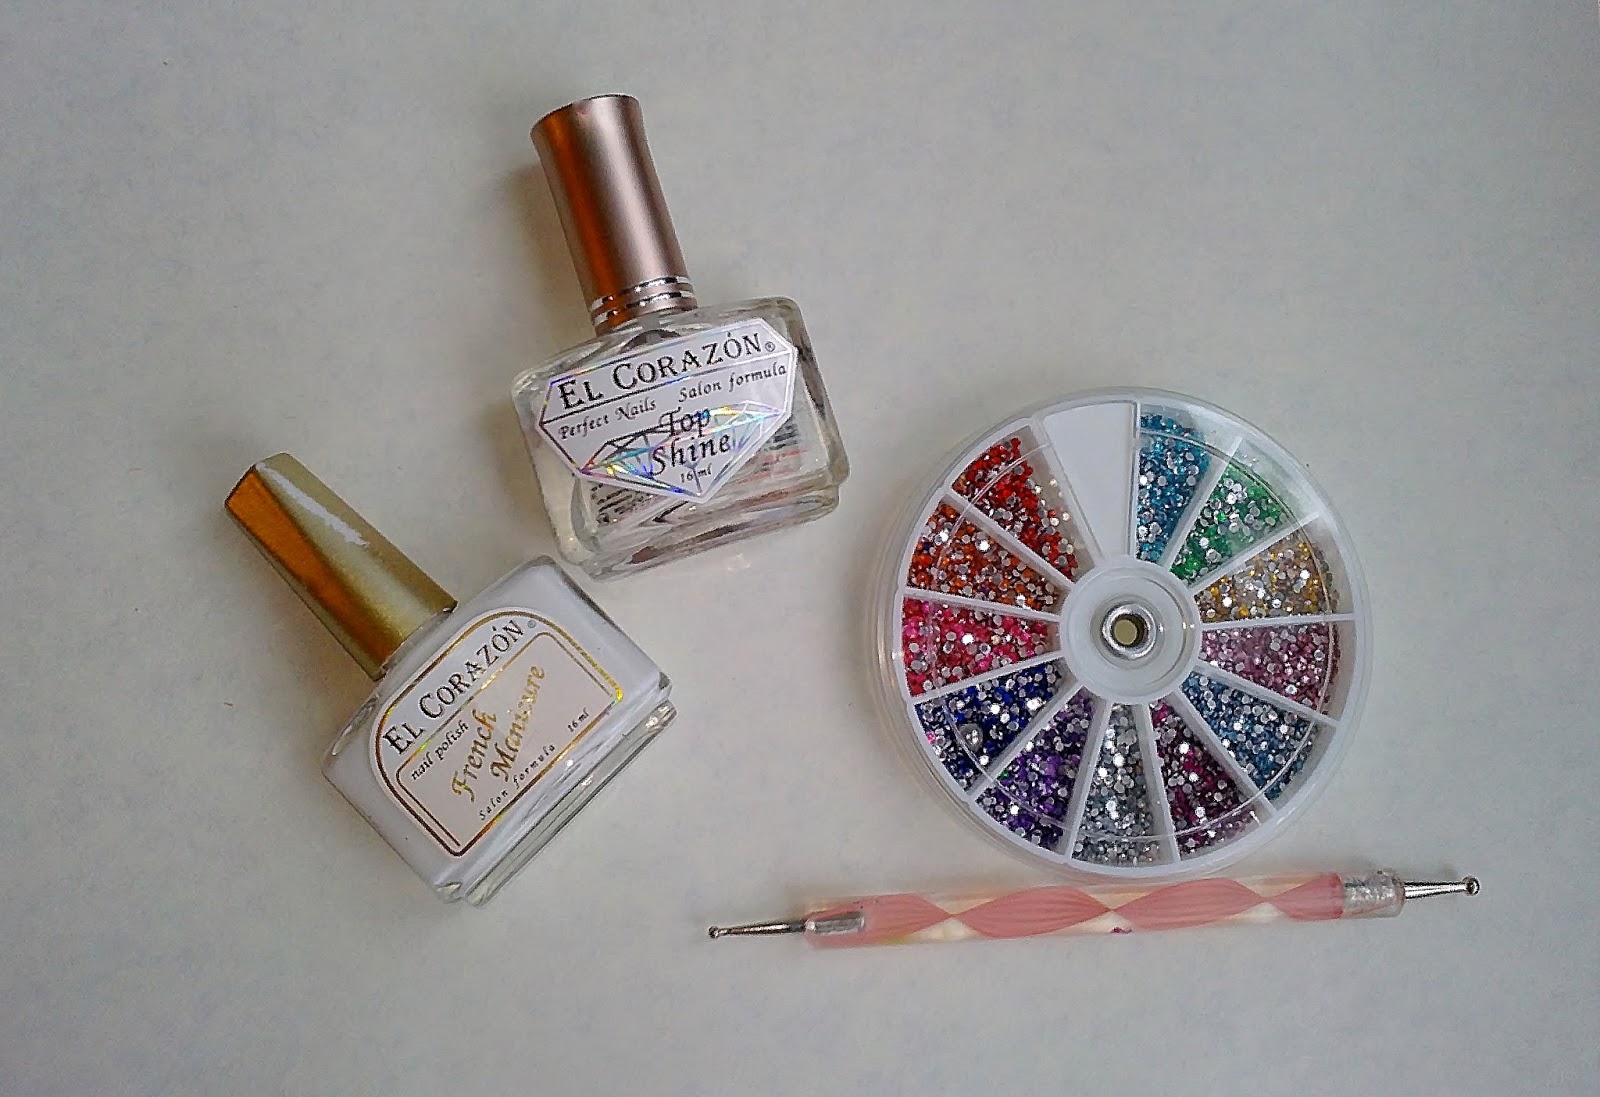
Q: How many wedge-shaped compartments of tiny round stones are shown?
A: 12